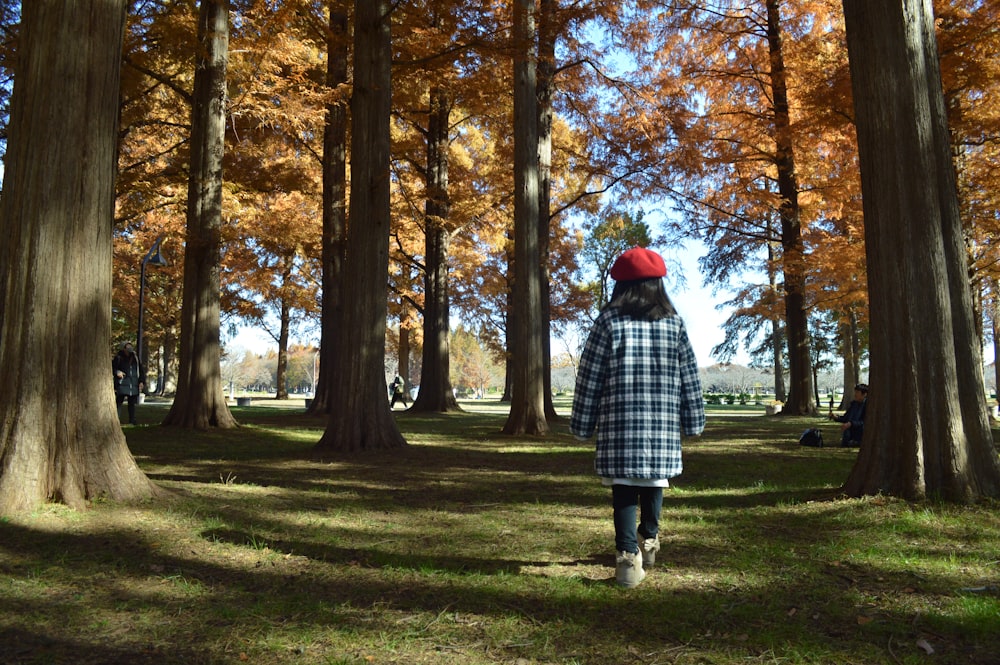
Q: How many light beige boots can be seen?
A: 2